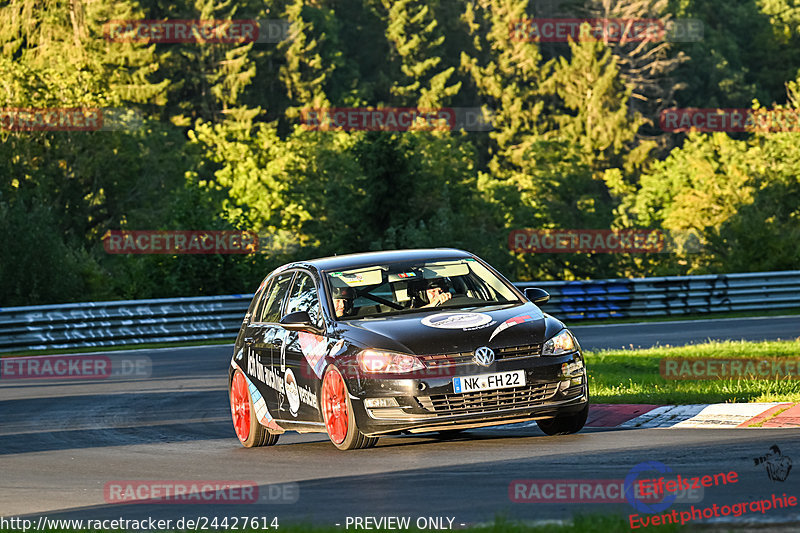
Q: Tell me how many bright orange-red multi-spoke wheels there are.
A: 2